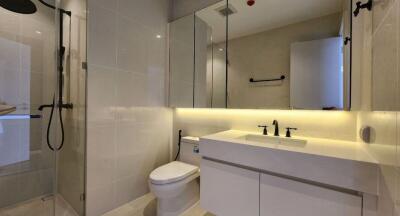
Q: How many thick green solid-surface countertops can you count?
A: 0